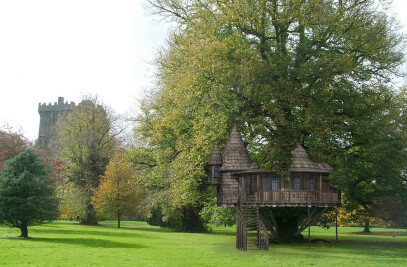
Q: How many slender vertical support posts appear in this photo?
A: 2